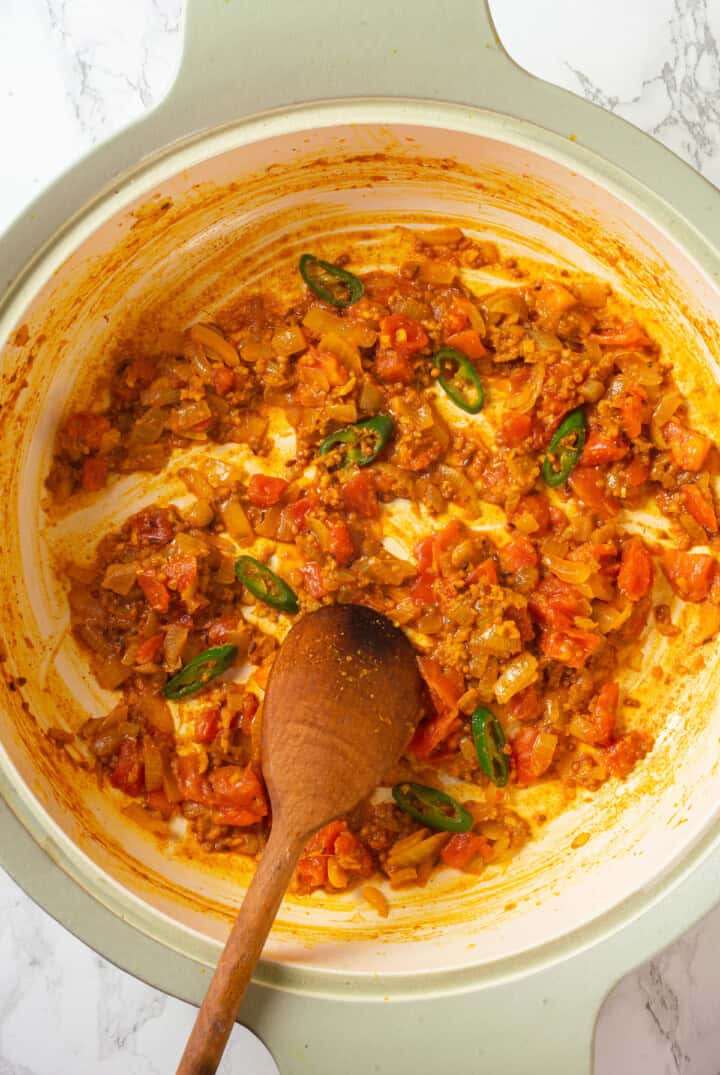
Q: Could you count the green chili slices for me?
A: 8